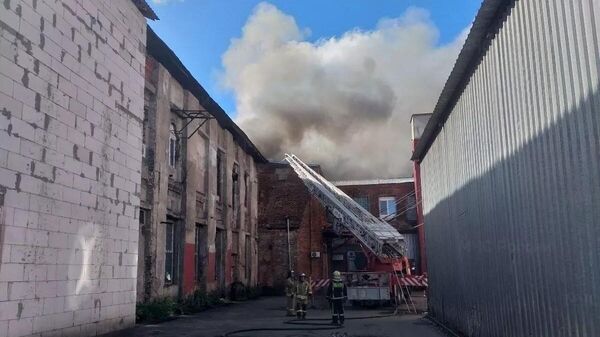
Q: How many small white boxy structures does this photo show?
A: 1